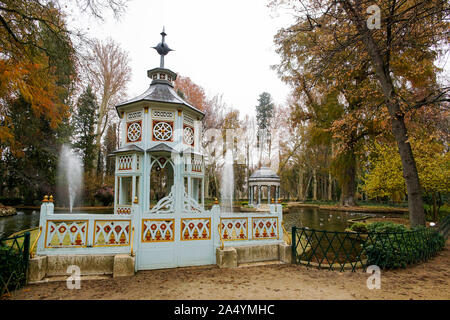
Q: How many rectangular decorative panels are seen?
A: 6